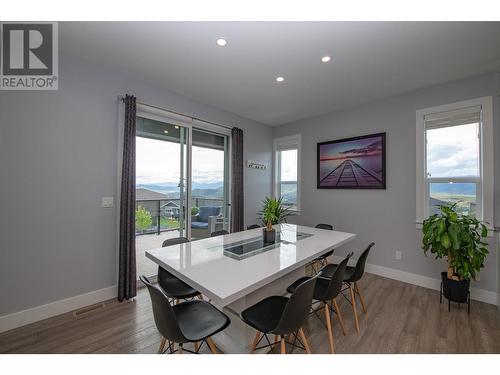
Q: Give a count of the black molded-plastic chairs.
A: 8